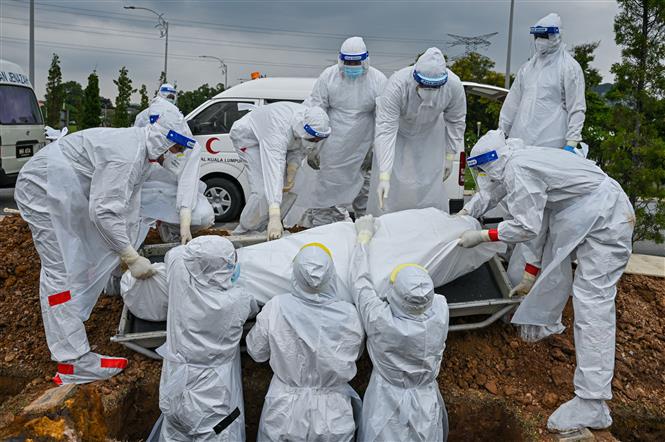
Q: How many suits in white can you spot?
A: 11